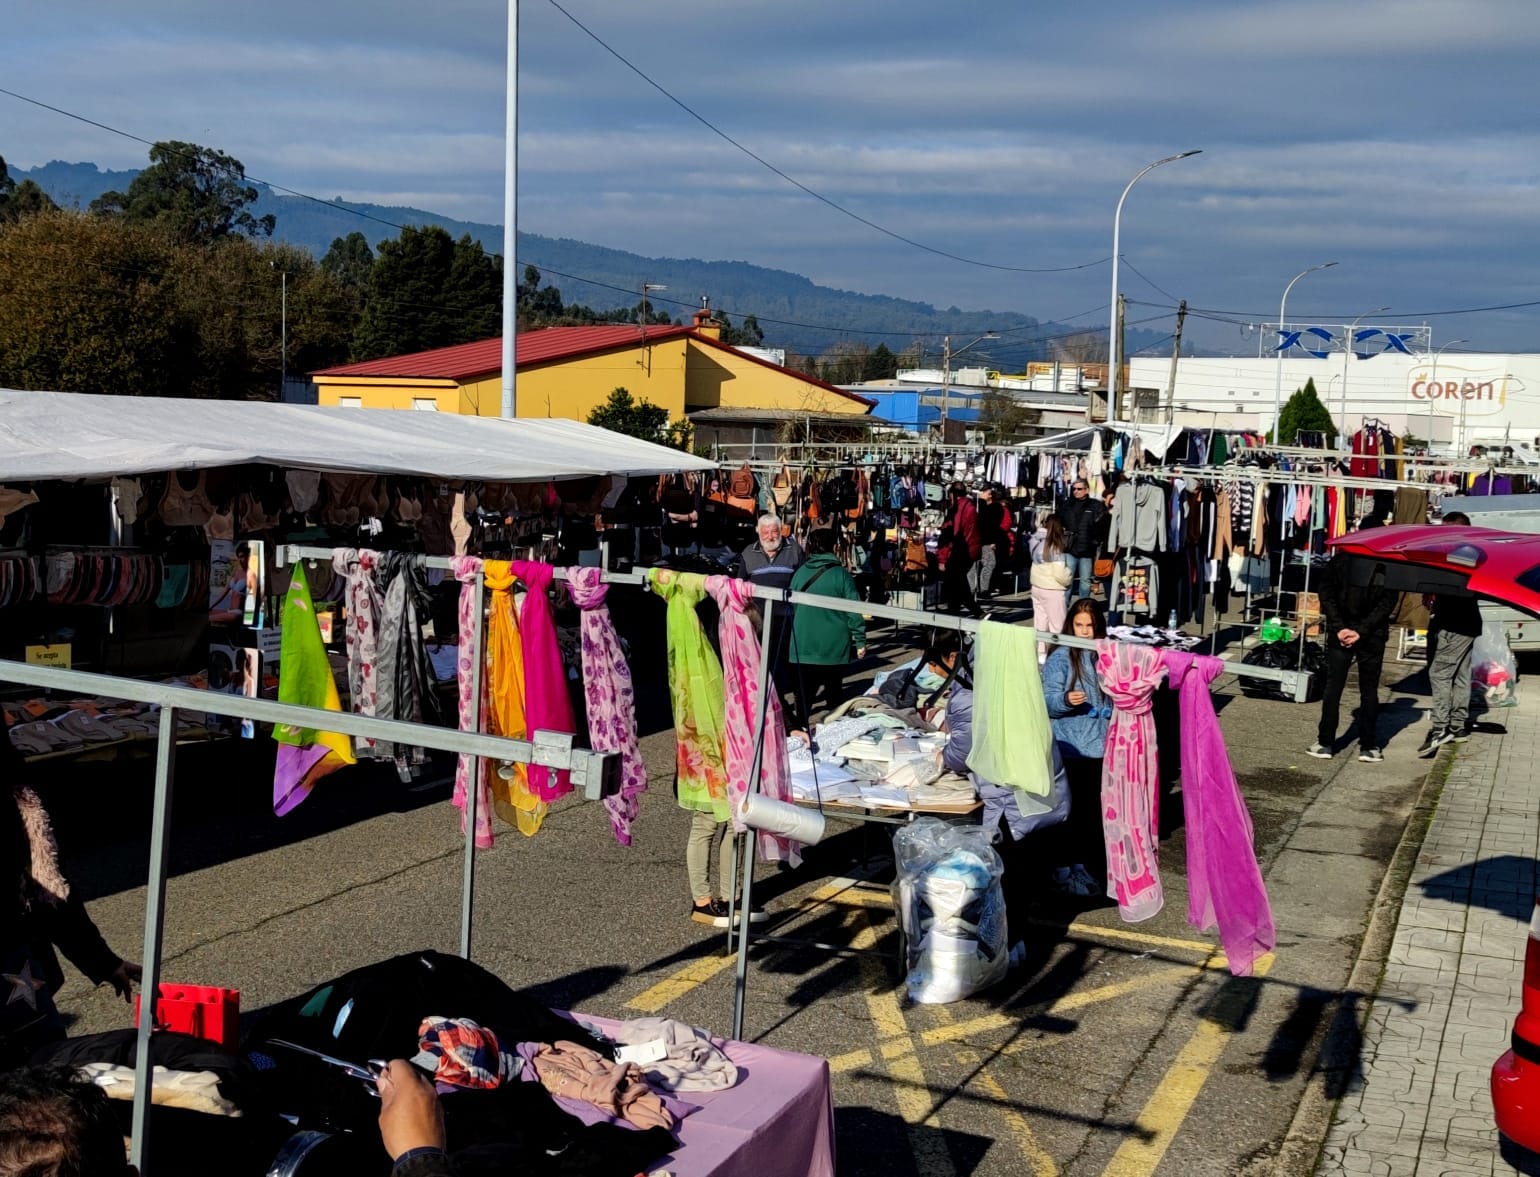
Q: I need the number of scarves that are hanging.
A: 12